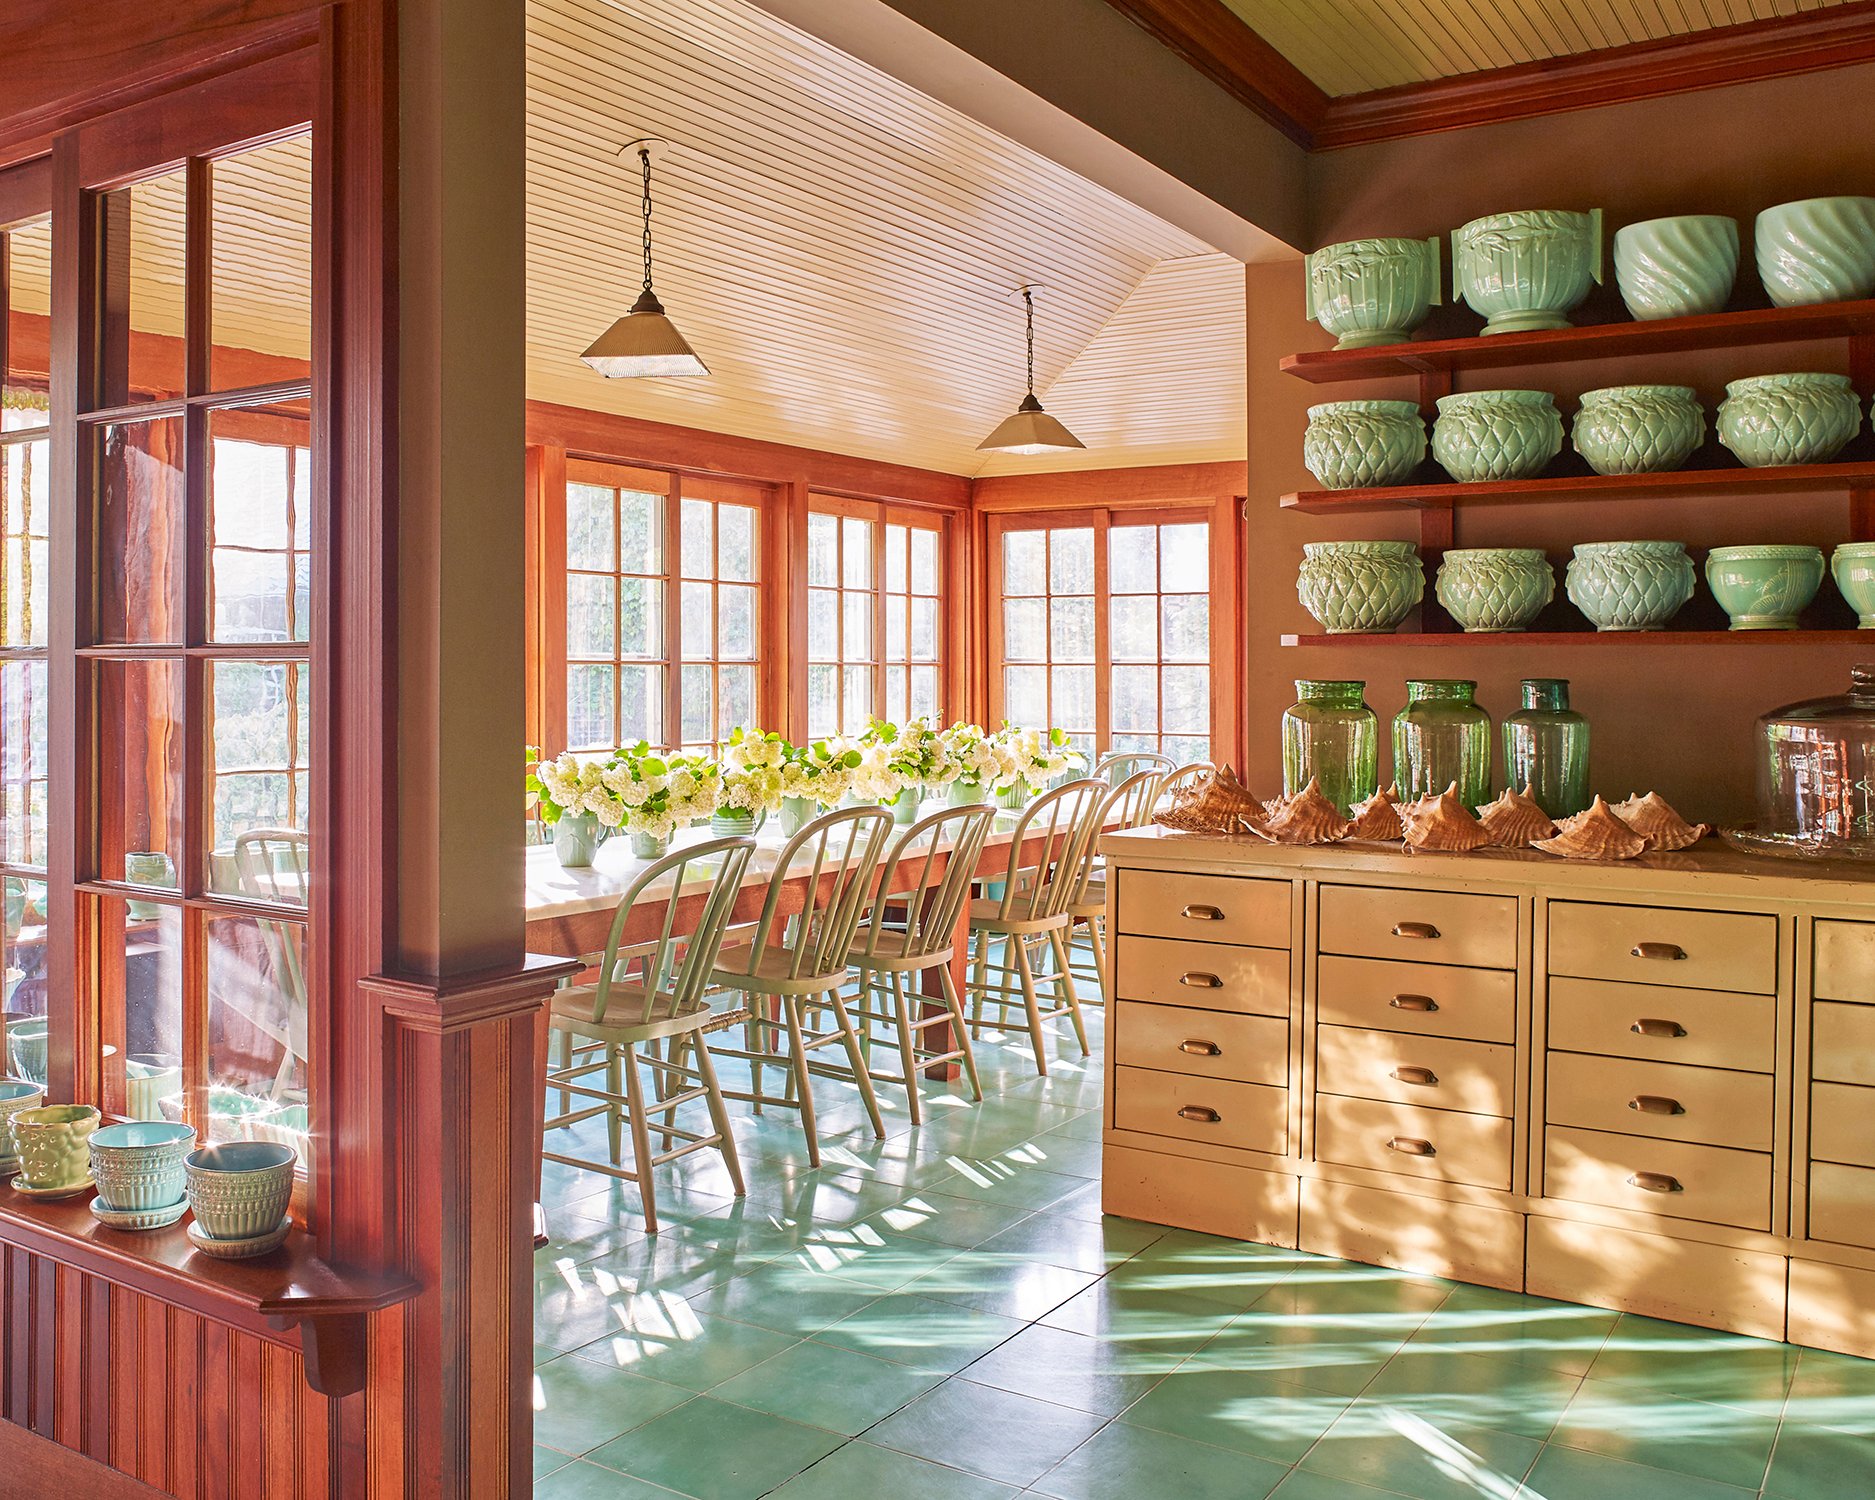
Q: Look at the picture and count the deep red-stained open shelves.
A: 3